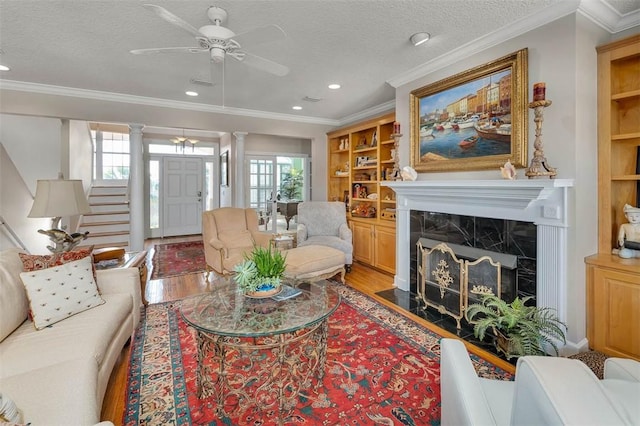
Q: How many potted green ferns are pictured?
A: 1